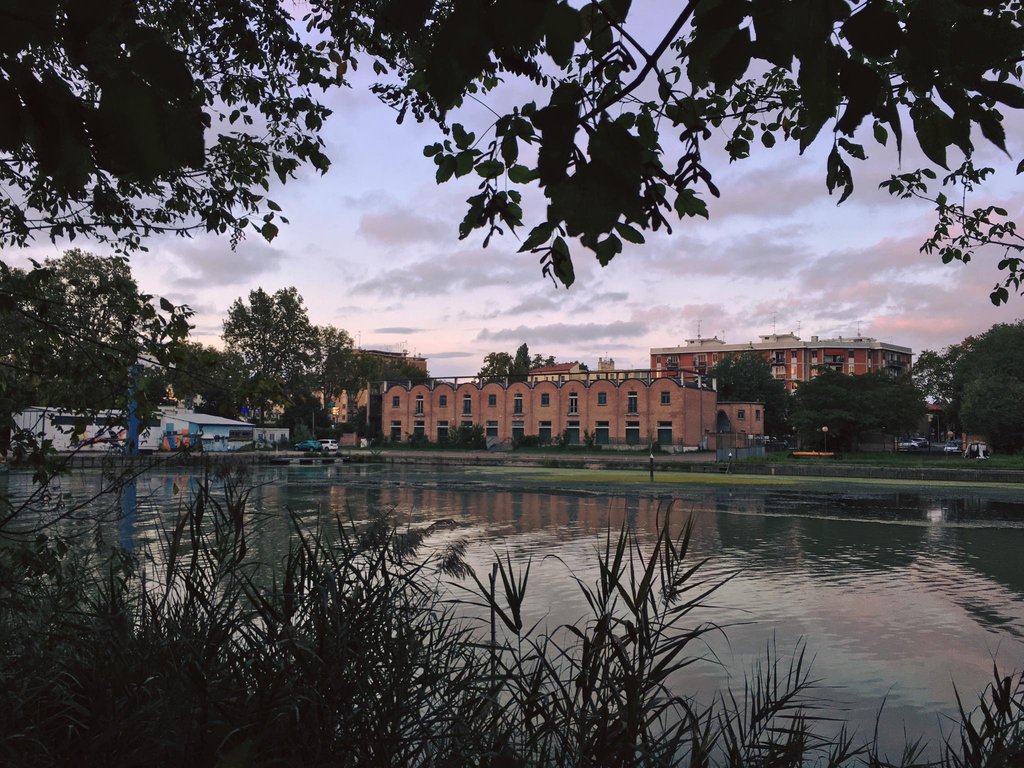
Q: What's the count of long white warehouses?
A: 1